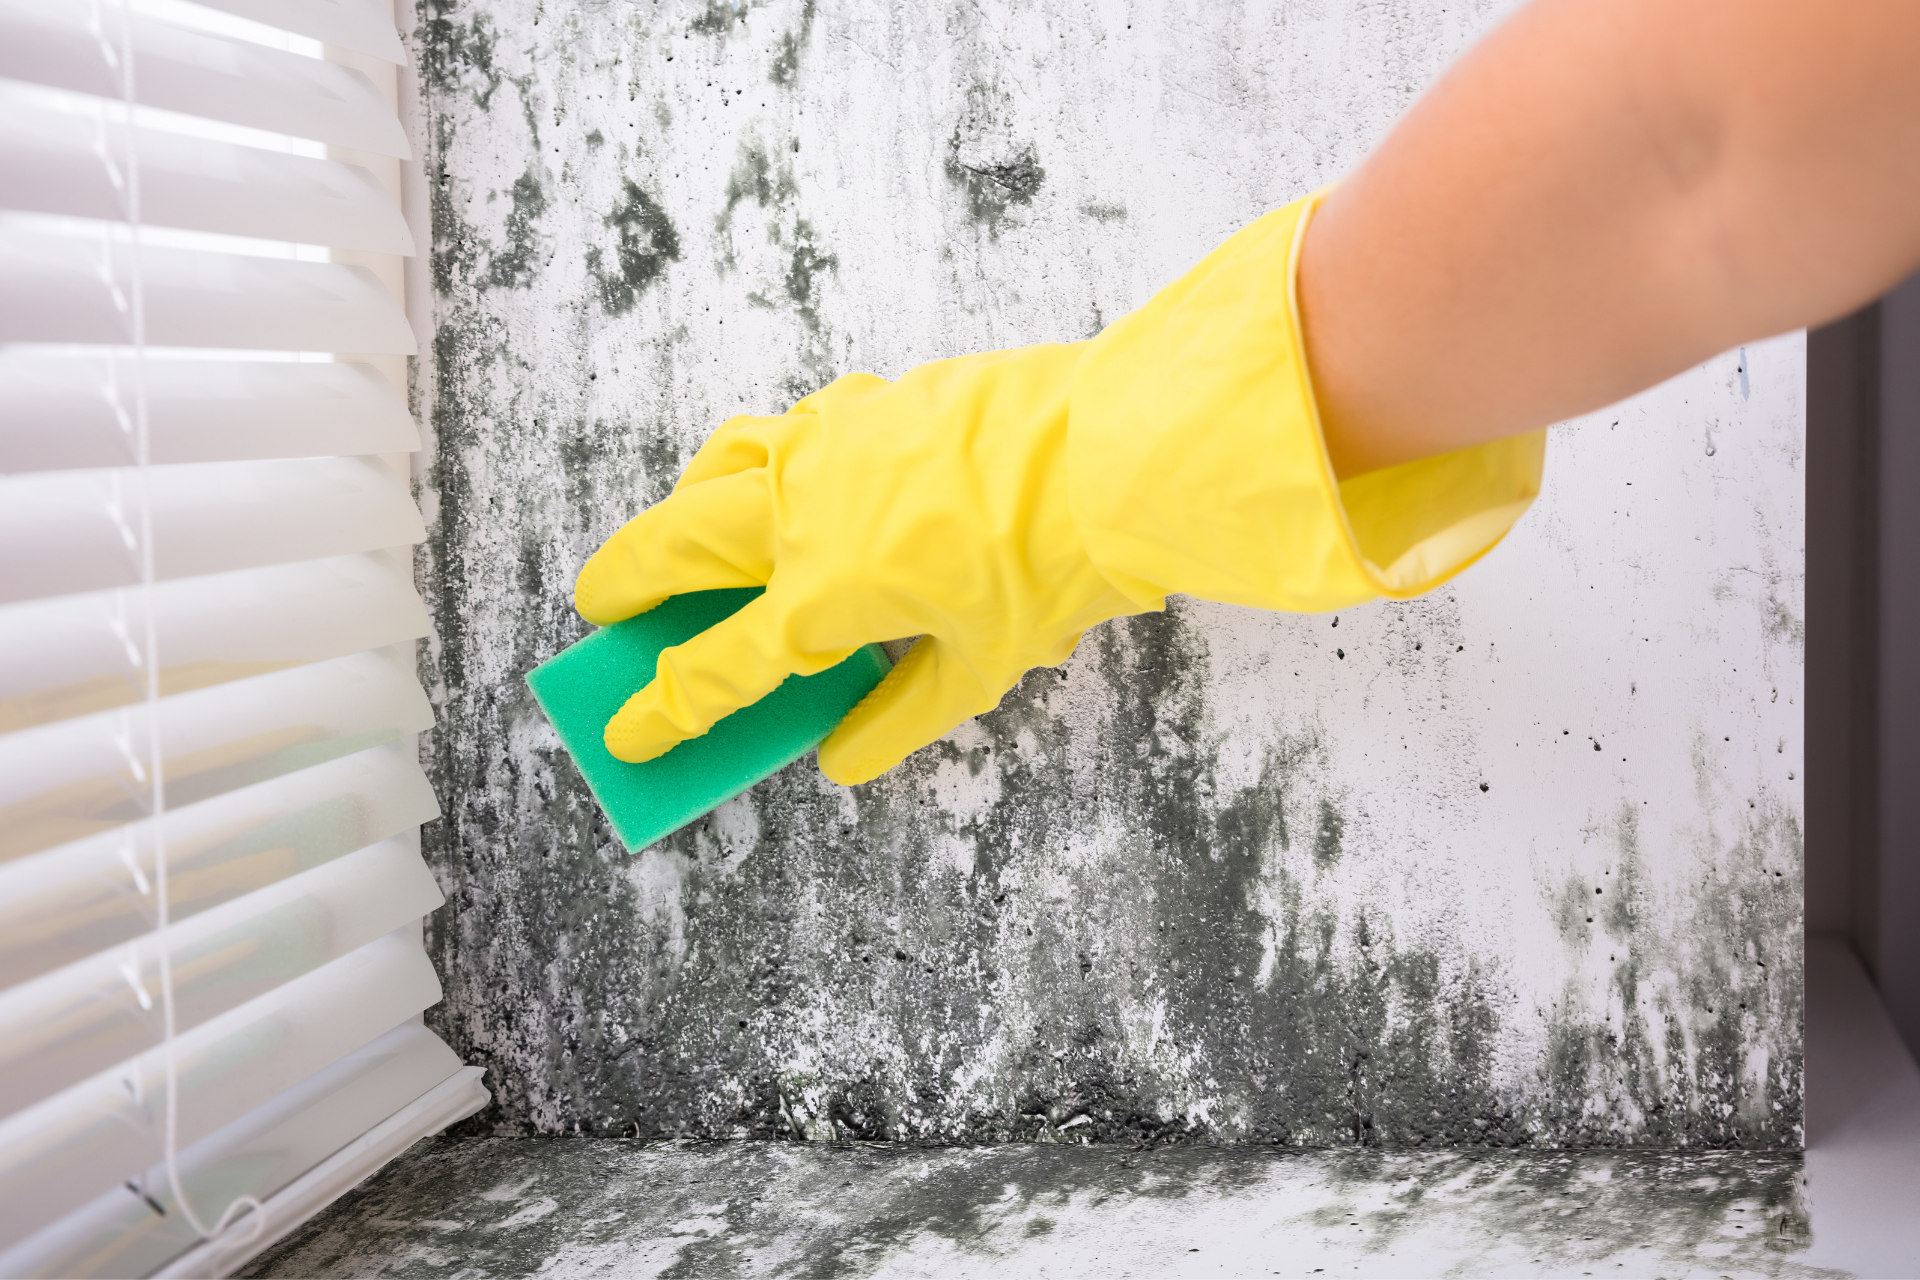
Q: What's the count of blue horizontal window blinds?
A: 0